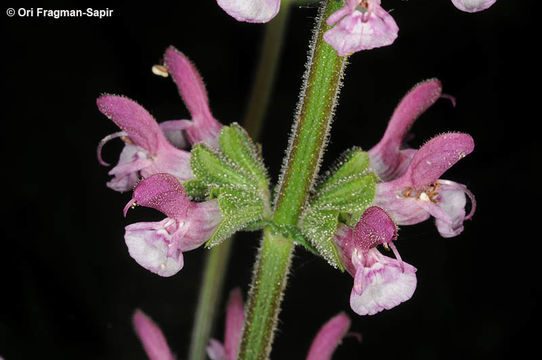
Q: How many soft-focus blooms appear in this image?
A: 3